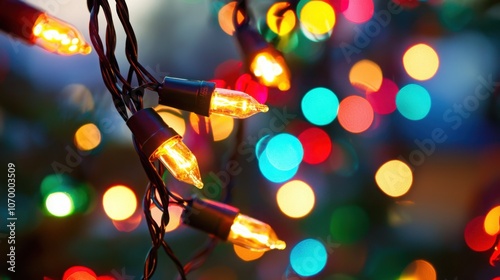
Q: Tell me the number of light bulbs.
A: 5